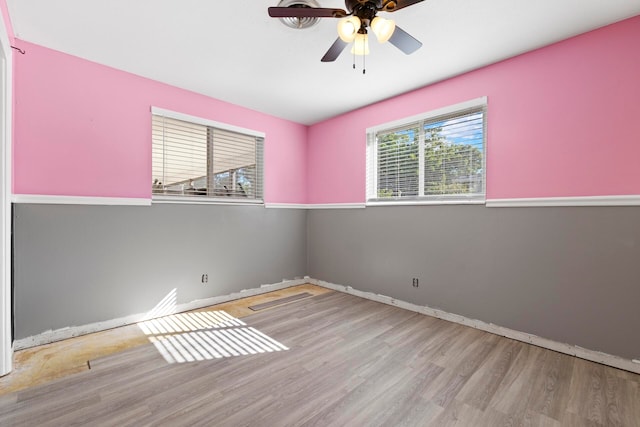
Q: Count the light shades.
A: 3